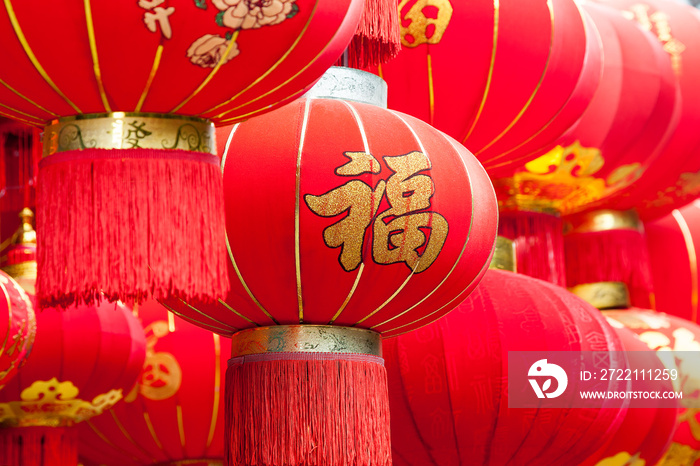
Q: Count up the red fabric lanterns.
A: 12